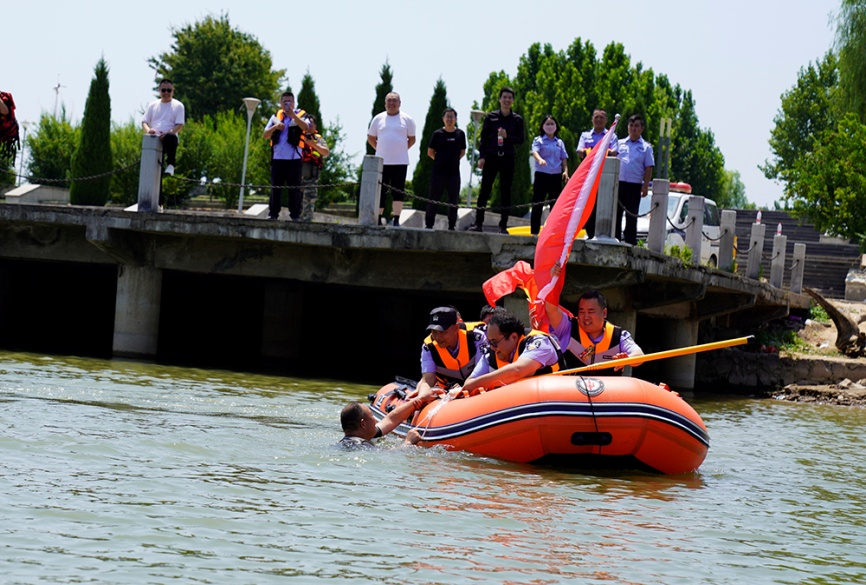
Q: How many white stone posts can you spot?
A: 9